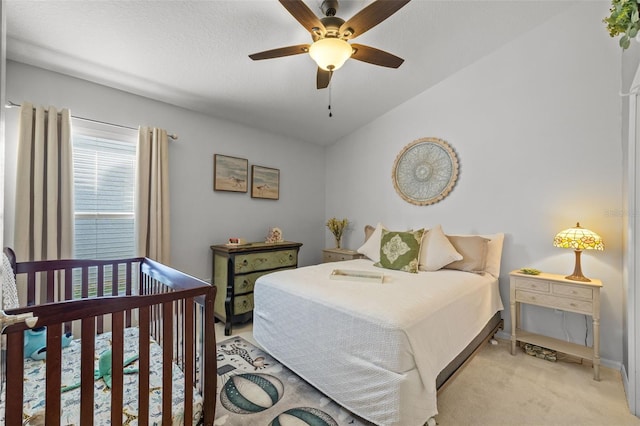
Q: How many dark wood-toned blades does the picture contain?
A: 5